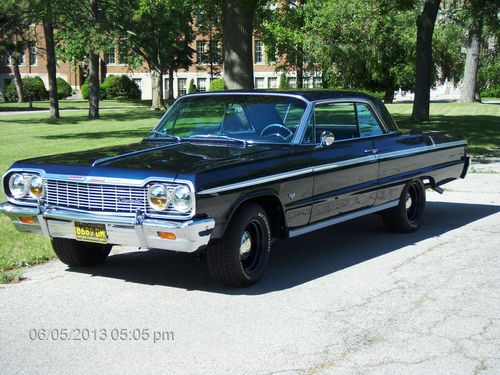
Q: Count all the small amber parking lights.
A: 2